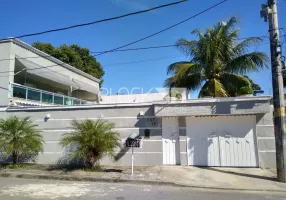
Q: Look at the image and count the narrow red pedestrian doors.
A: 0